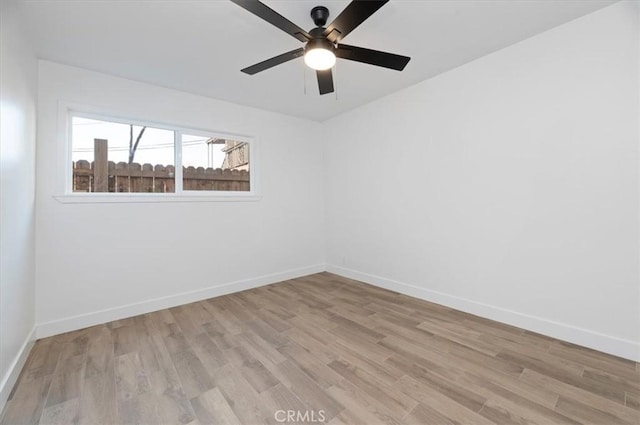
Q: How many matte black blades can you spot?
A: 5